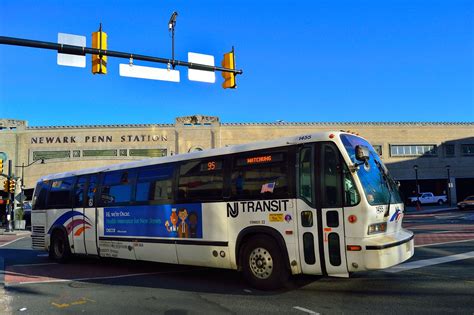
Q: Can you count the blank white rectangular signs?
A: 3